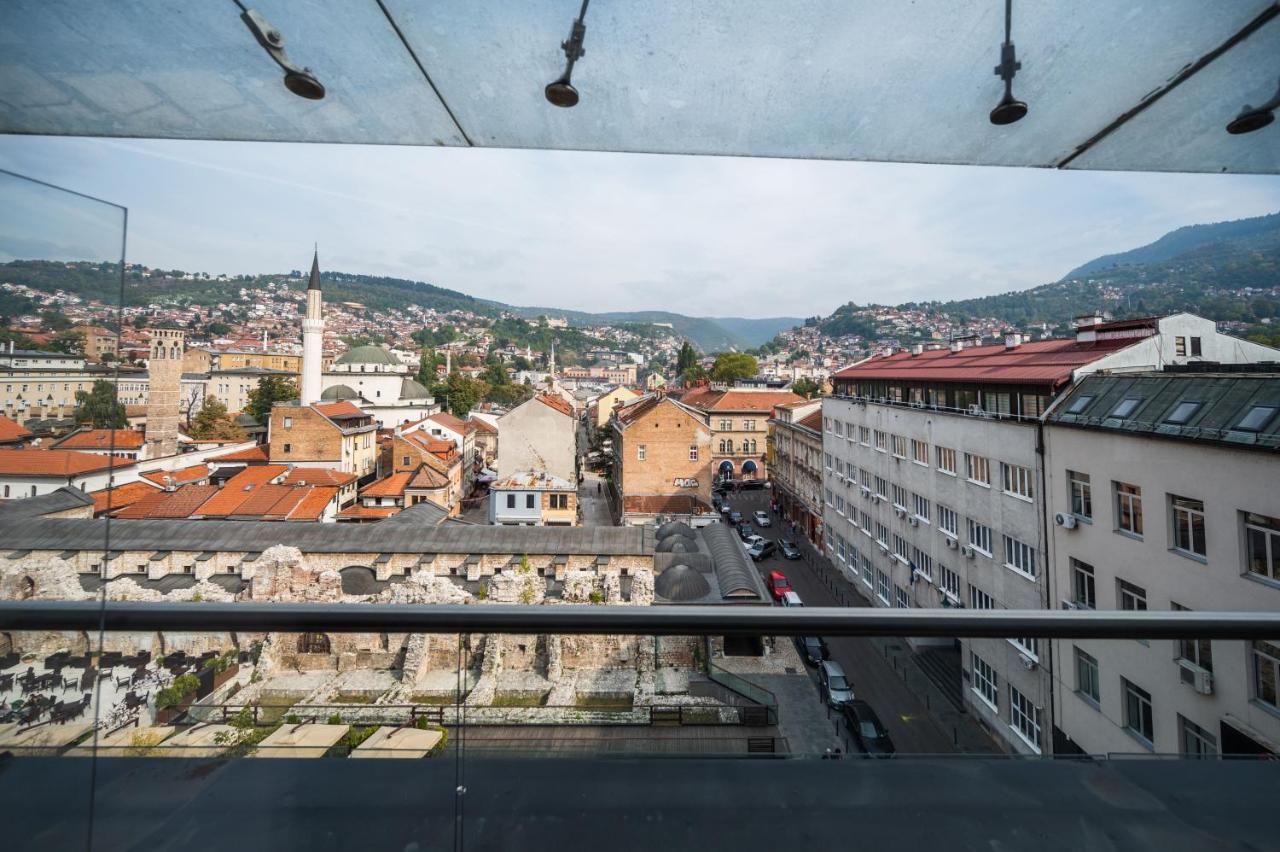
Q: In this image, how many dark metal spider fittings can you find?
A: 4